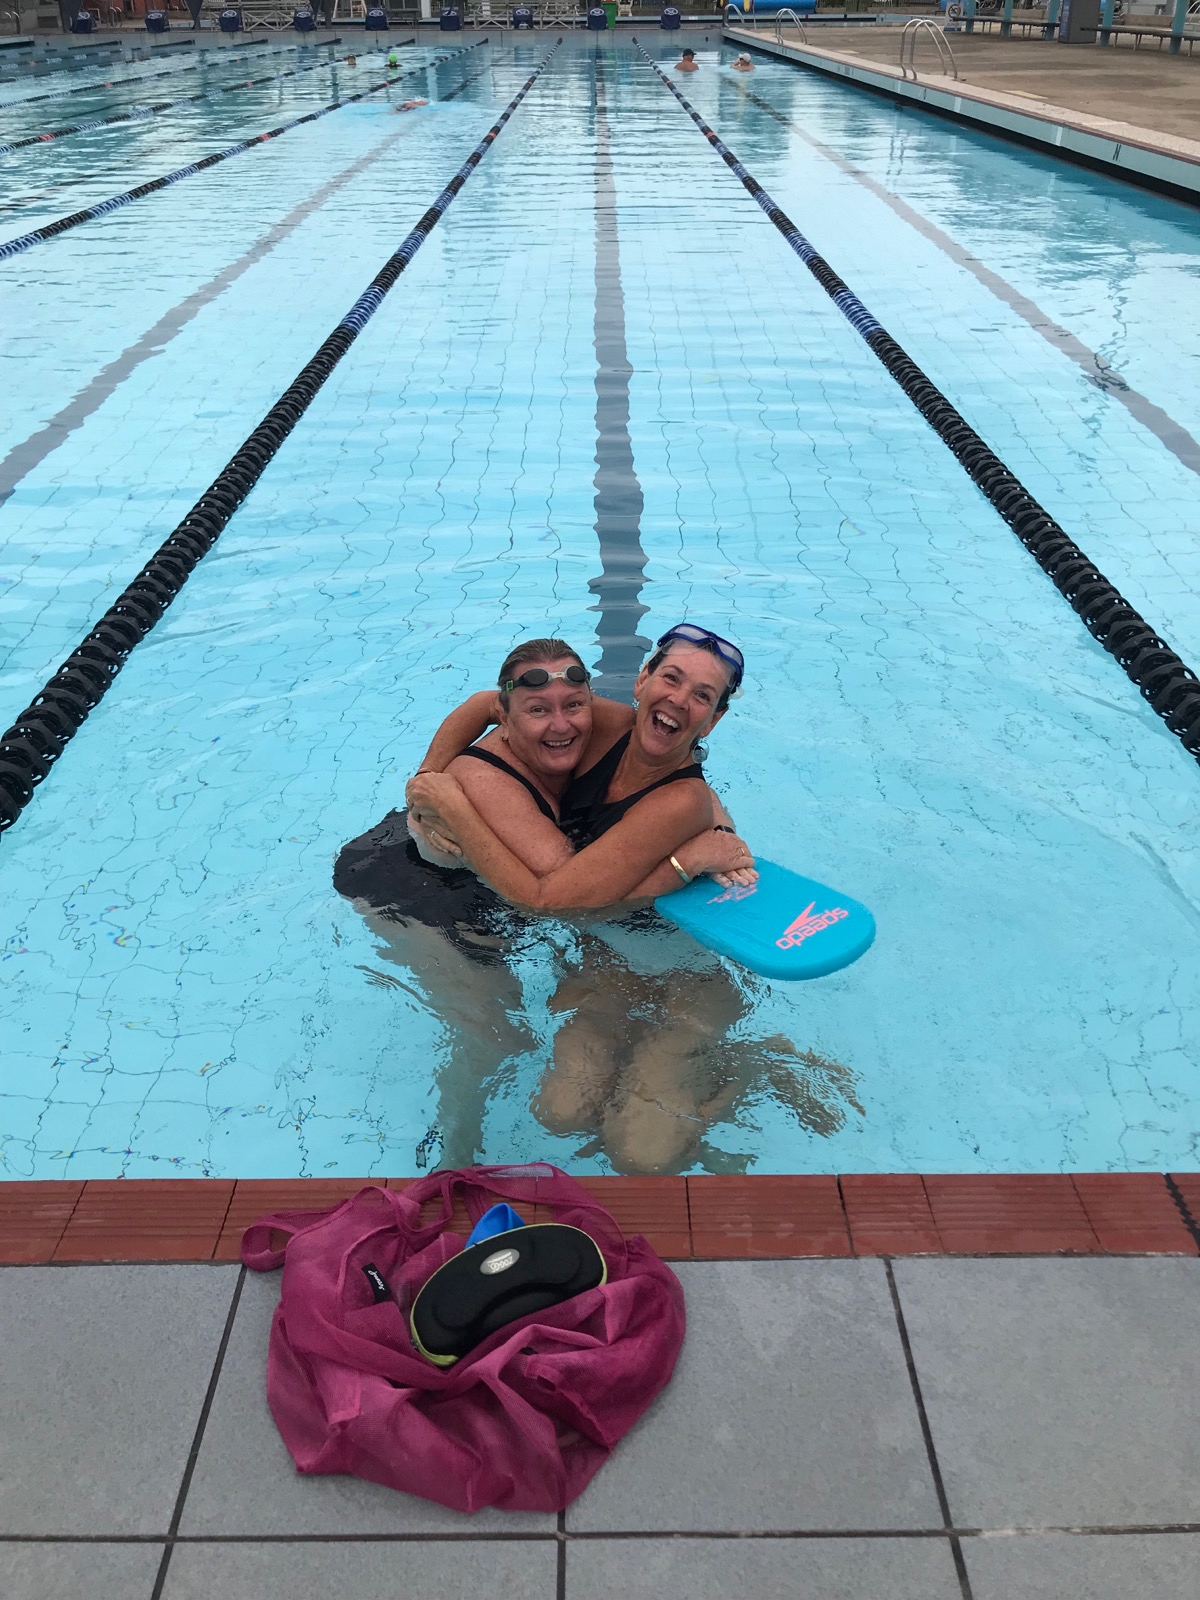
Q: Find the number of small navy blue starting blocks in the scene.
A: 9